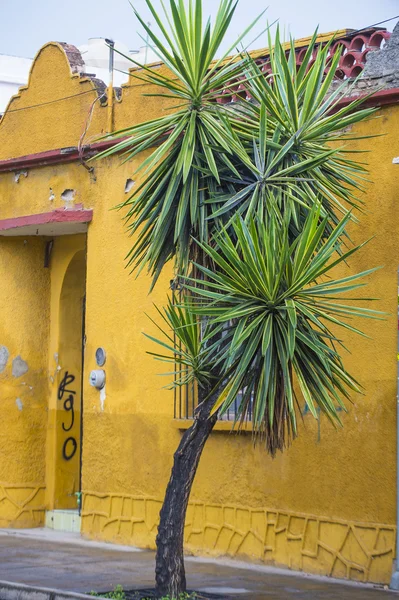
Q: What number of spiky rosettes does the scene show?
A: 5